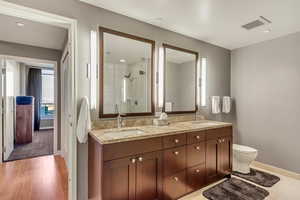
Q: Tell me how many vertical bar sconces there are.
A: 3